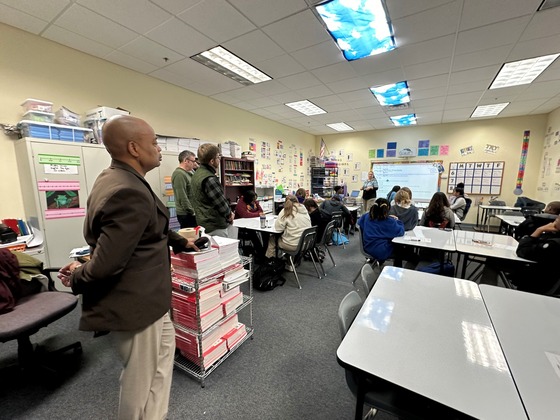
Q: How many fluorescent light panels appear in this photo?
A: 8